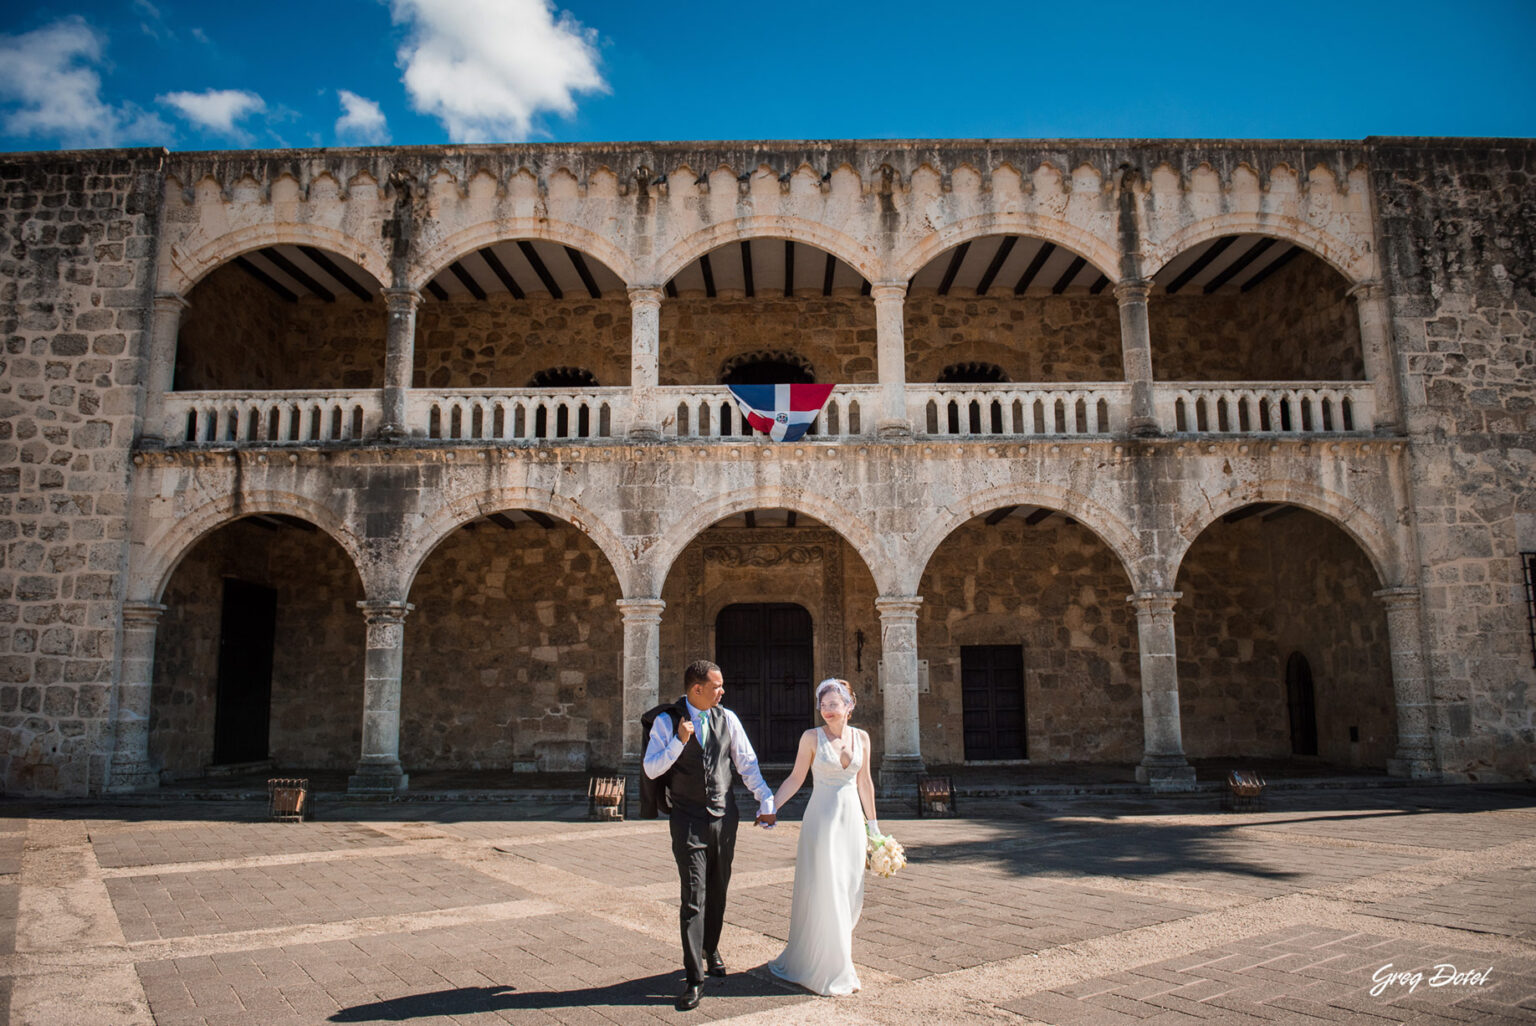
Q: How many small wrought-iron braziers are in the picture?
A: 4